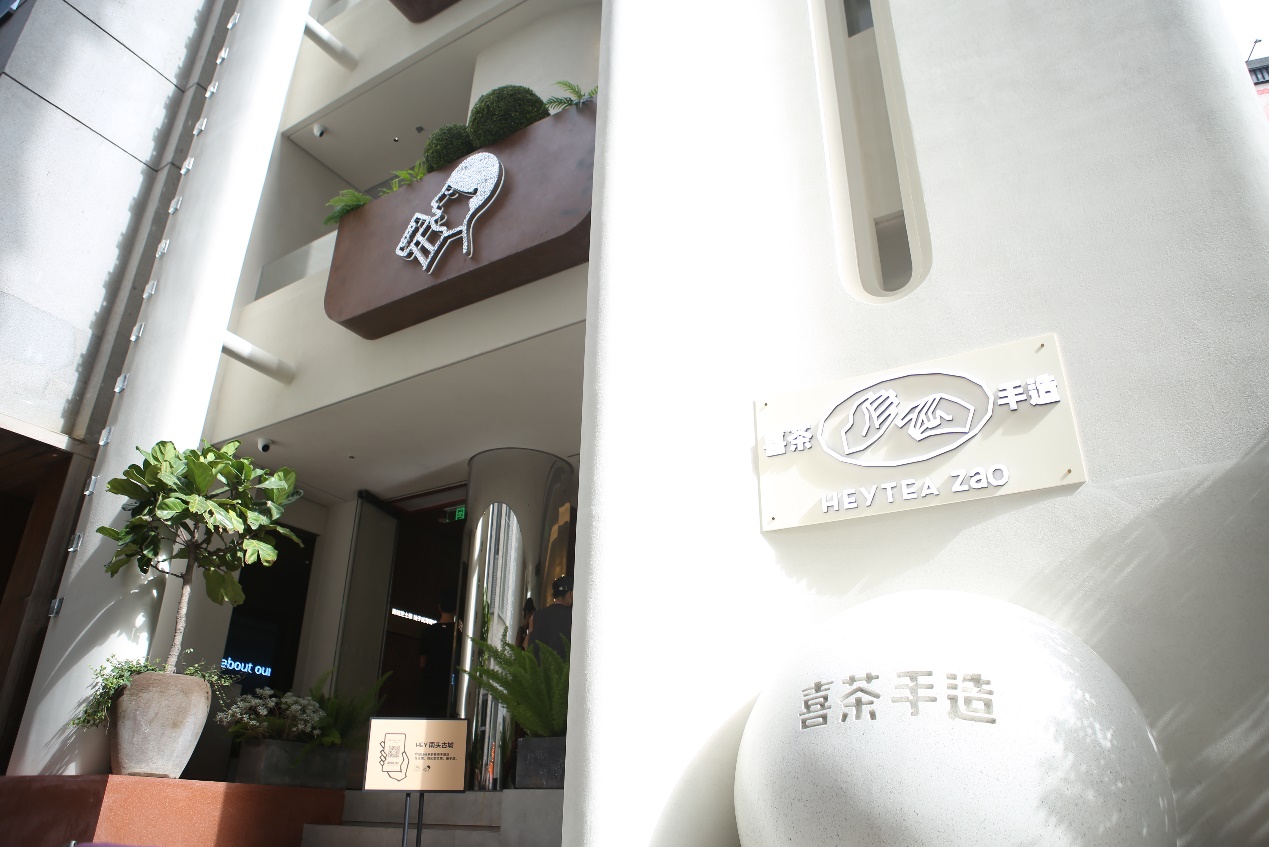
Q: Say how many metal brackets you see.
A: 14